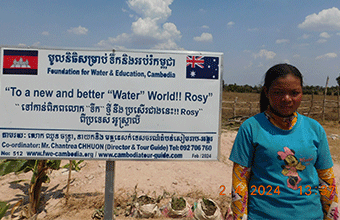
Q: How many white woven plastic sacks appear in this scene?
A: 3